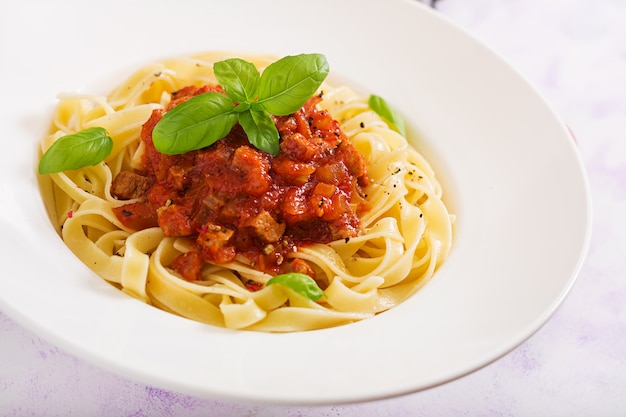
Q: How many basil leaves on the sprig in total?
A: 4